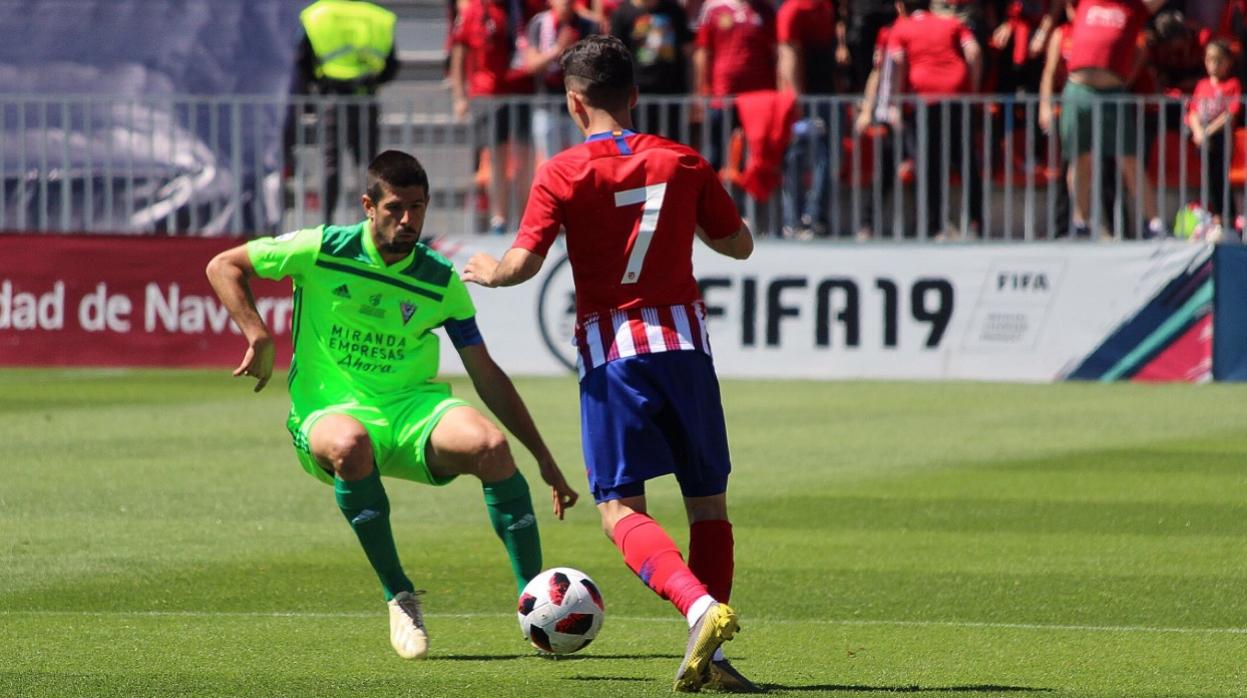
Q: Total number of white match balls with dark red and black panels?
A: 1